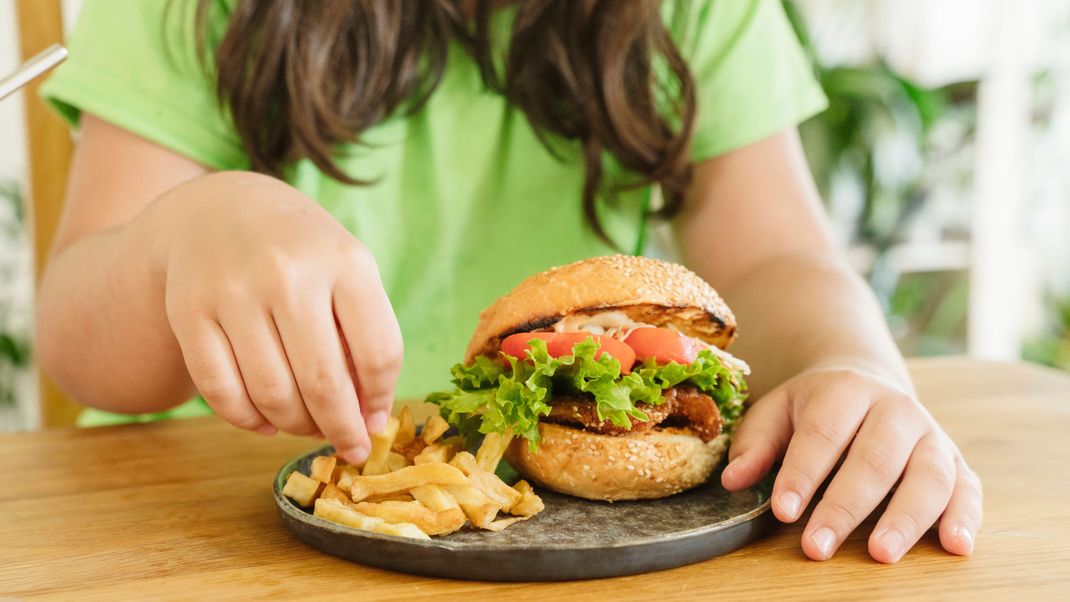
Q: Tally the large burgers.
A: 1